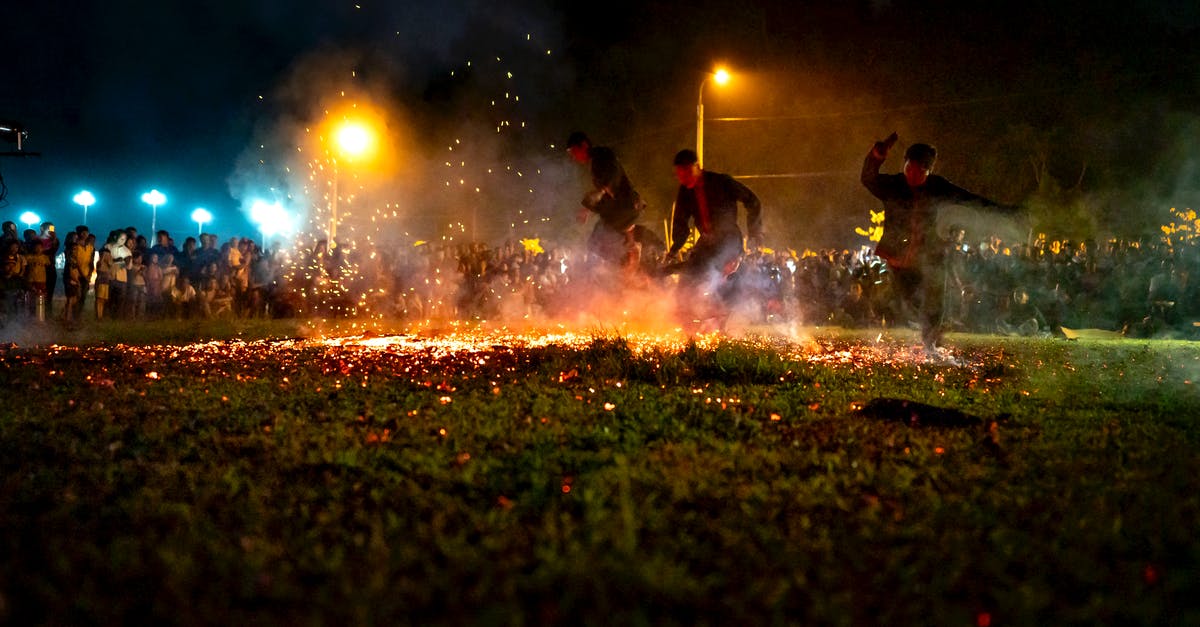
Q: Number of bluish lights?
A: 5